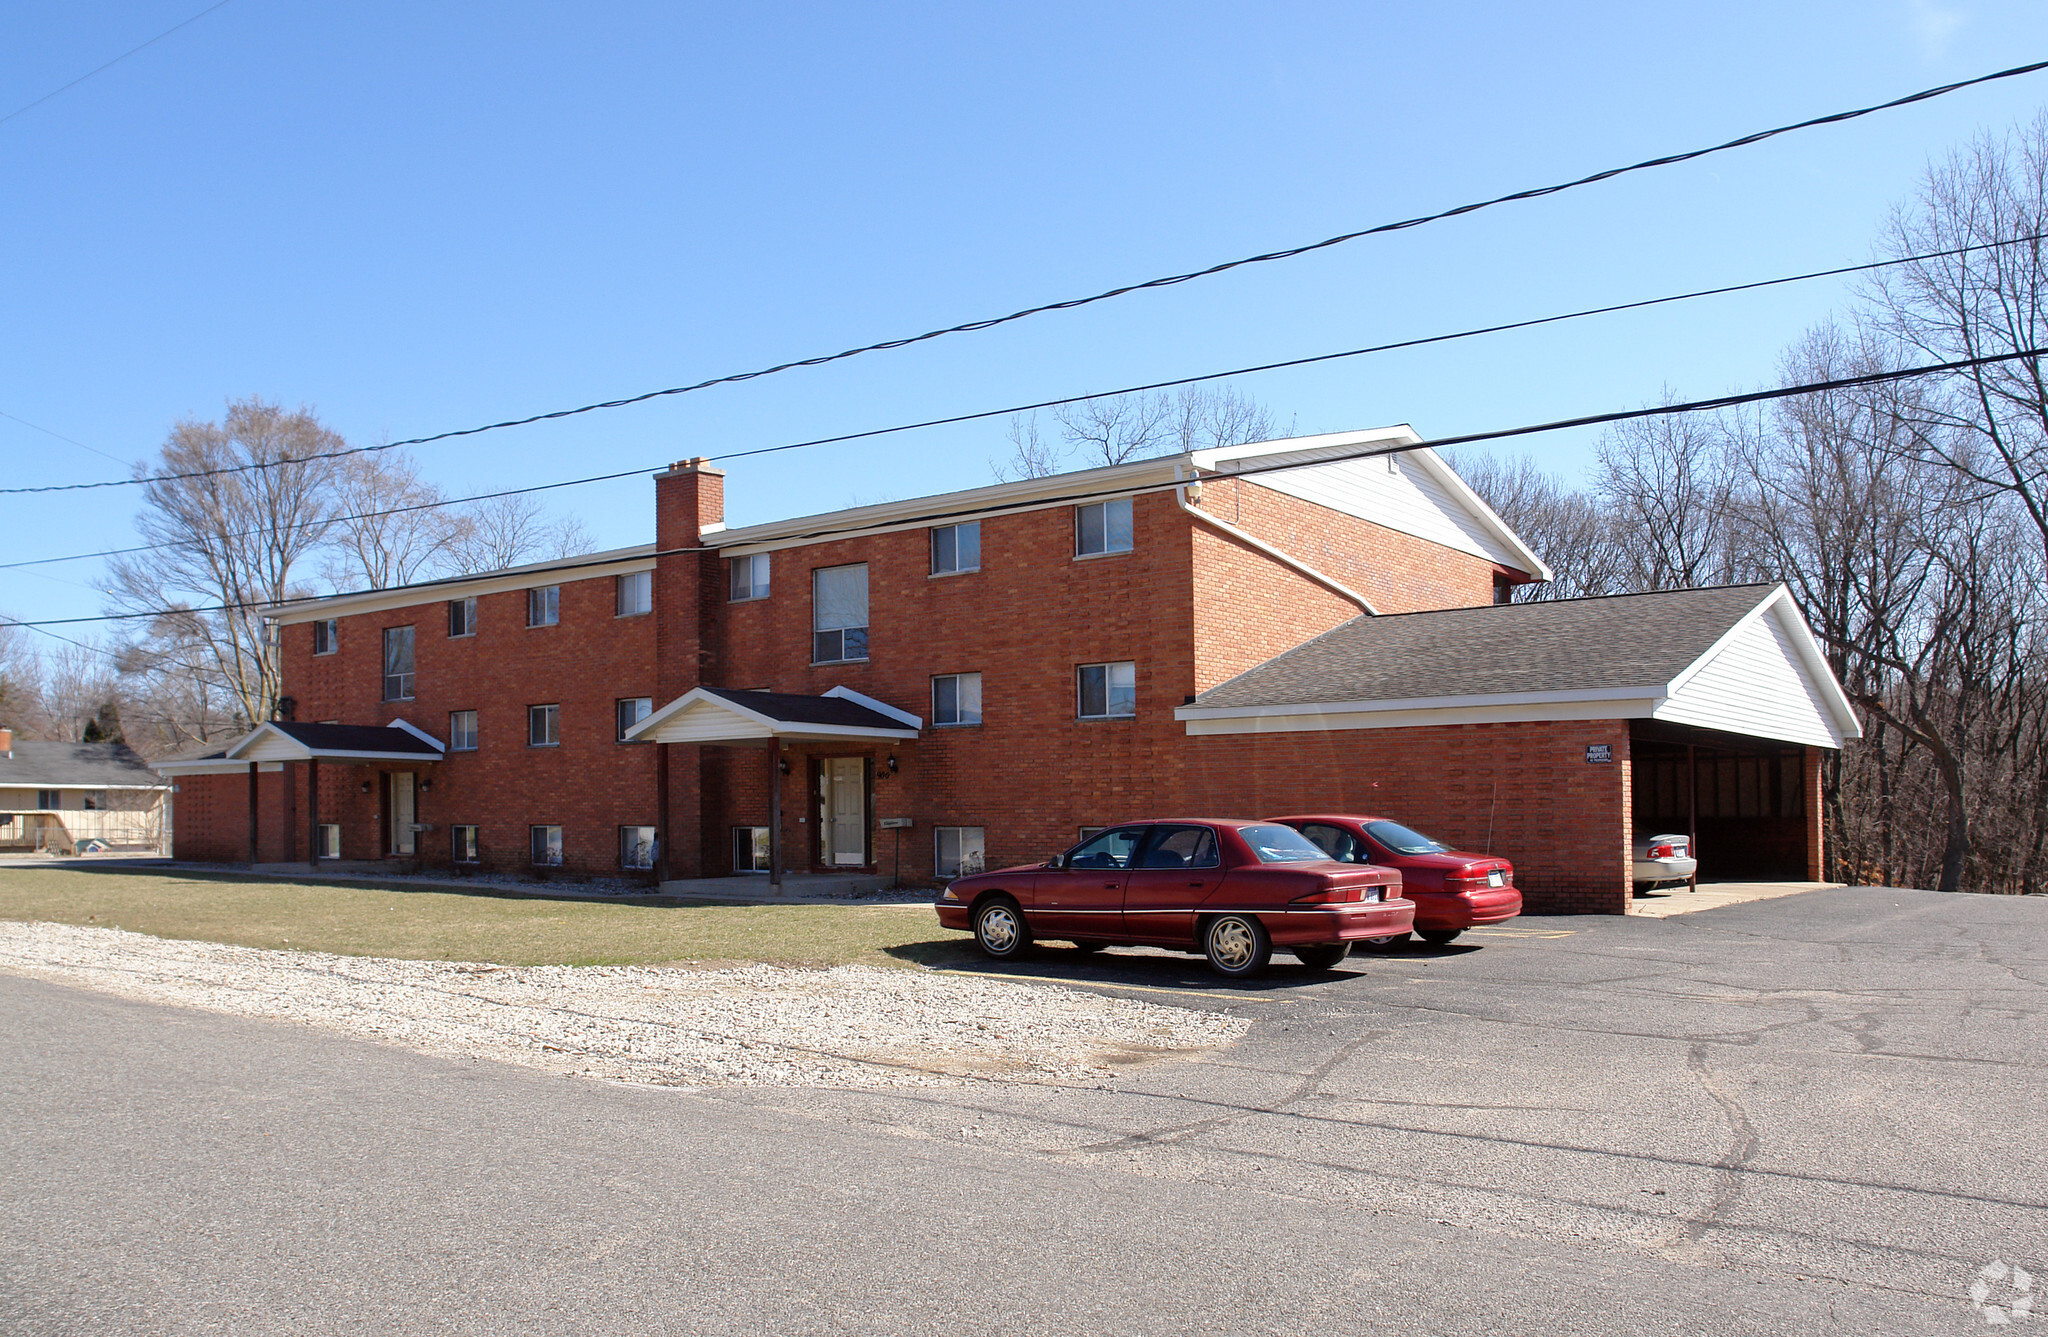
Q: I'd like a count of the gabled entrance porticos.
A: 2